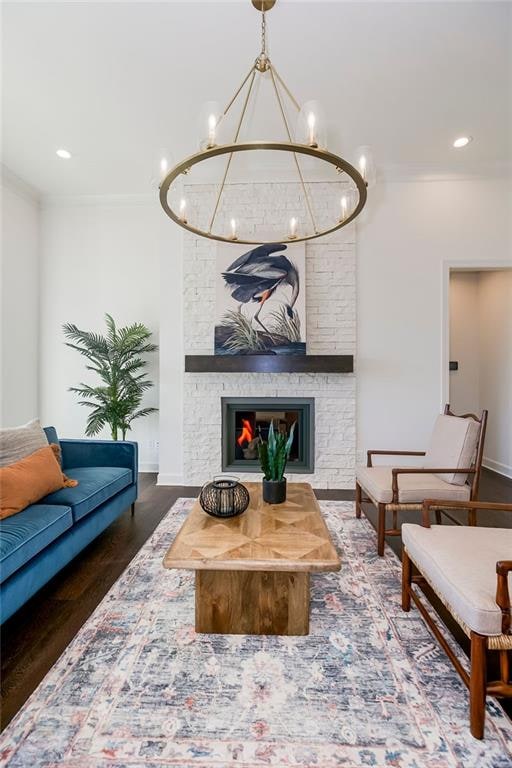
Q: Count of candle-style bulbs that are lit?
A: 8